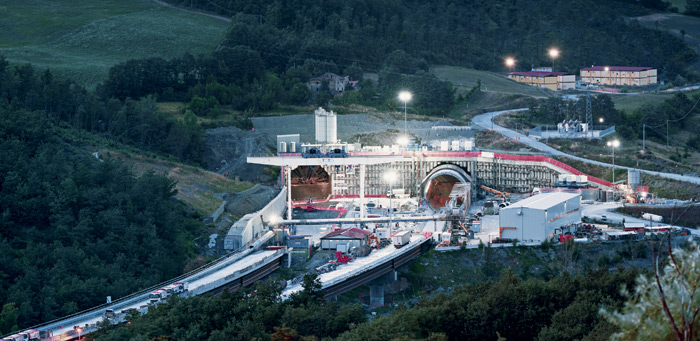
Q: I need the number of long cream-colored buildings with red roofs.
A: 2